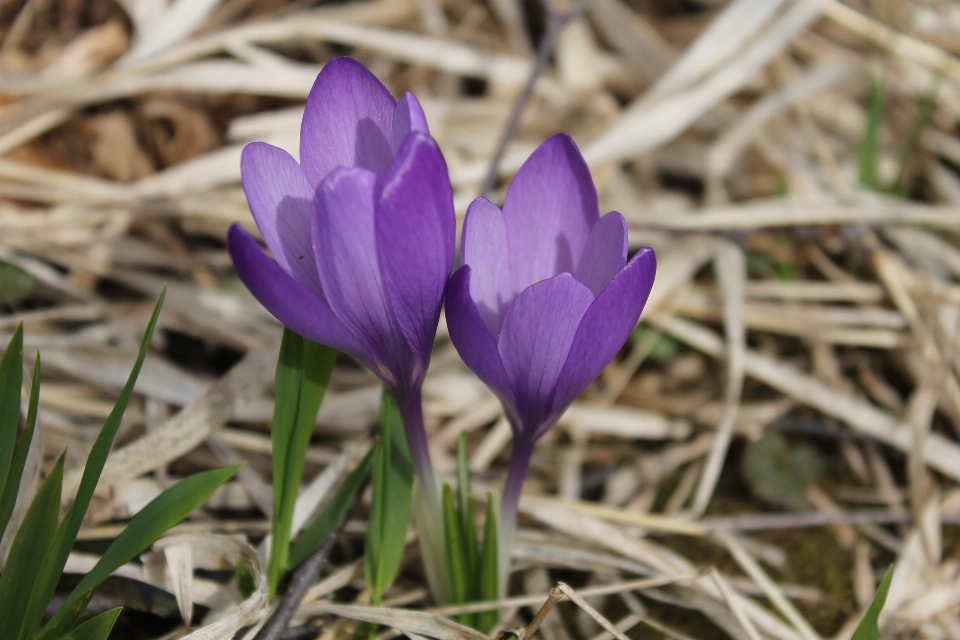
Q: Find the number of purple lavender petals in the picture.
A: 12